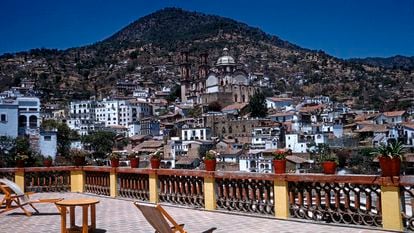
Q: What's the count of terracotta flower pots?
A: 10